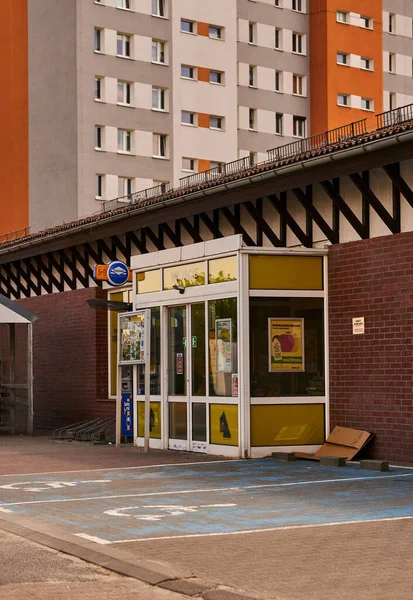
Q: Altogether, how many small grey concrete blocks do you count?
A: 3